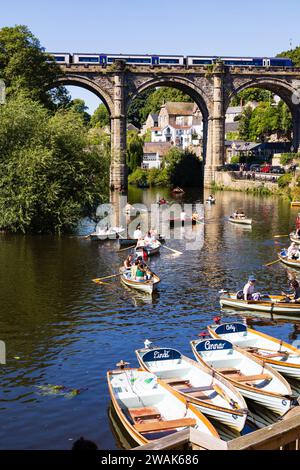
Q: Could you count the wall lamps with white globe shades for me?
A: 0